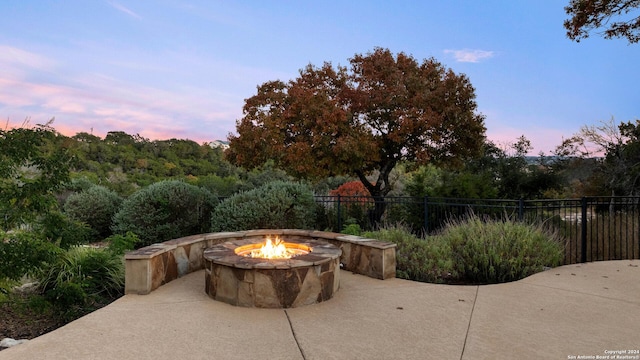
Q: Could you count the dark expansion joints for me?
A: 2